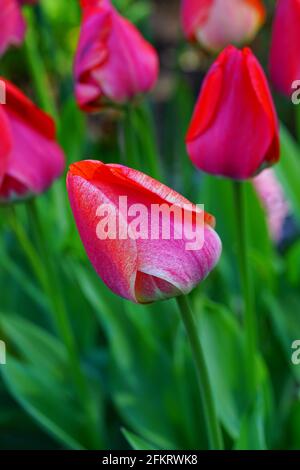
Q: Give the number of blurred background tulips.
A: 6